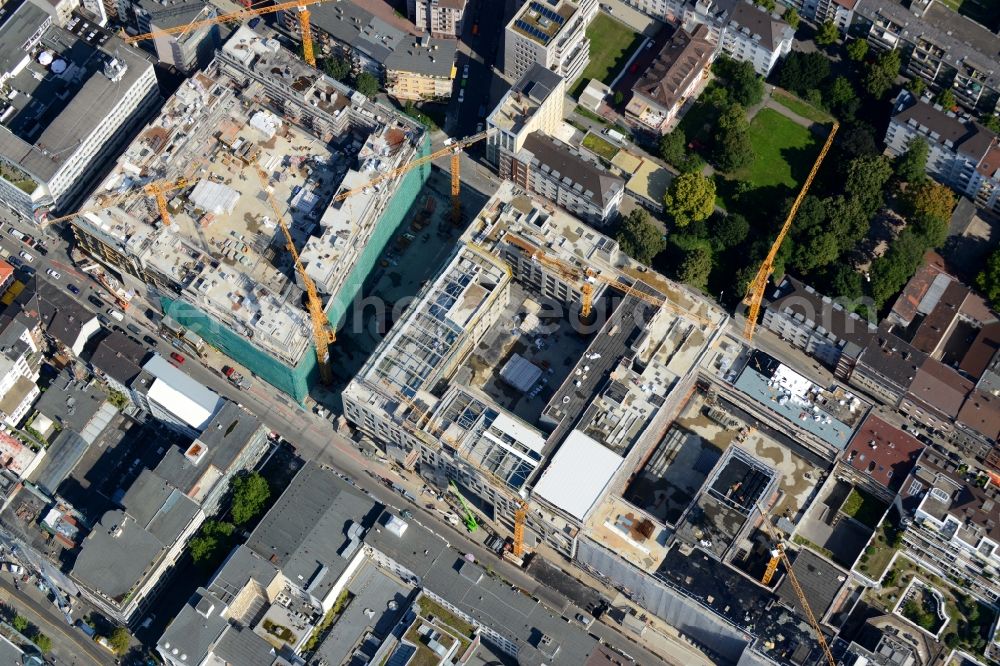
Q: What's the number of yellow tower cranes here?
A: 8